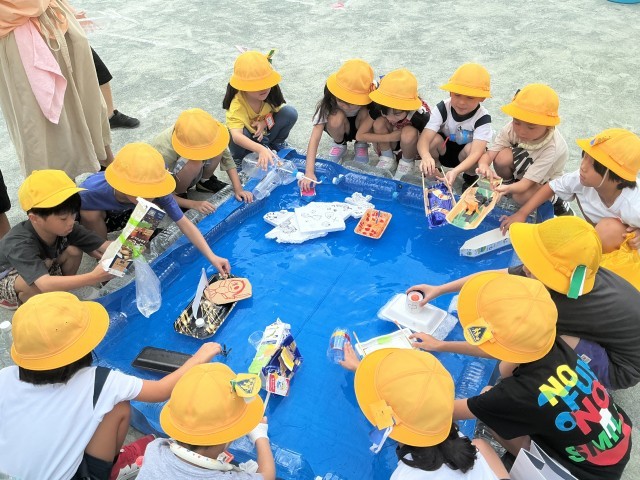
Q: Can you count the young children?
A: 14